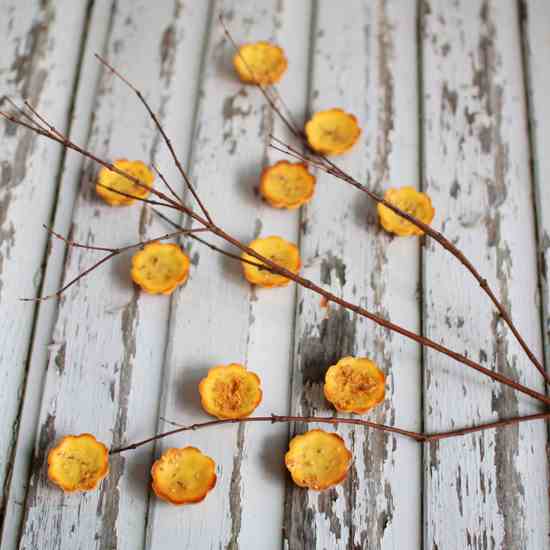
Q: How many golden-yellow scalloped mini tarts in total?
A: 12